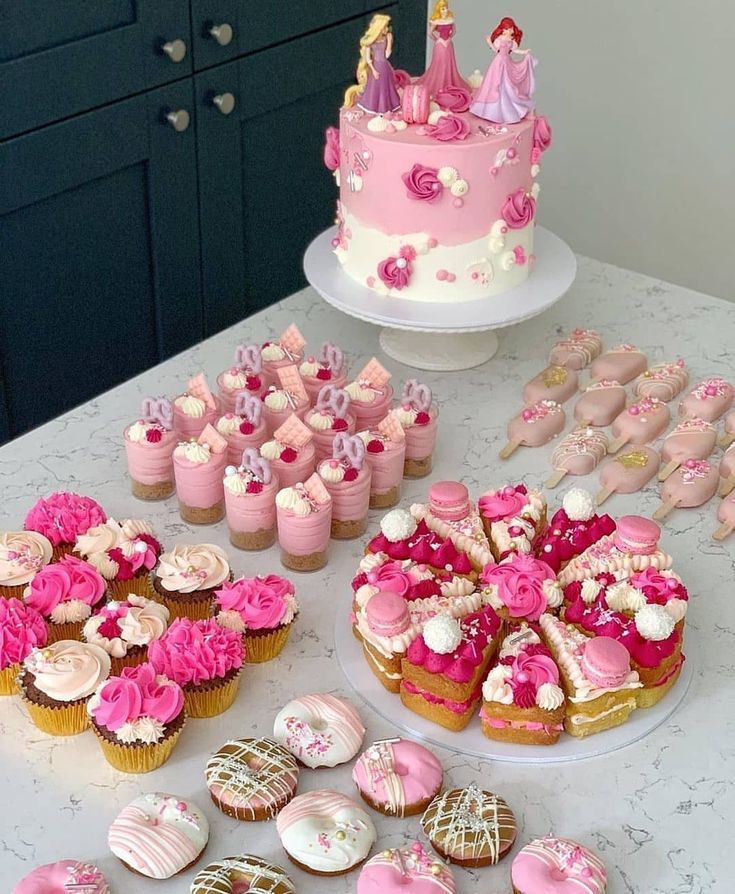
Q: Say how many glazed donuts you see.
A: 10